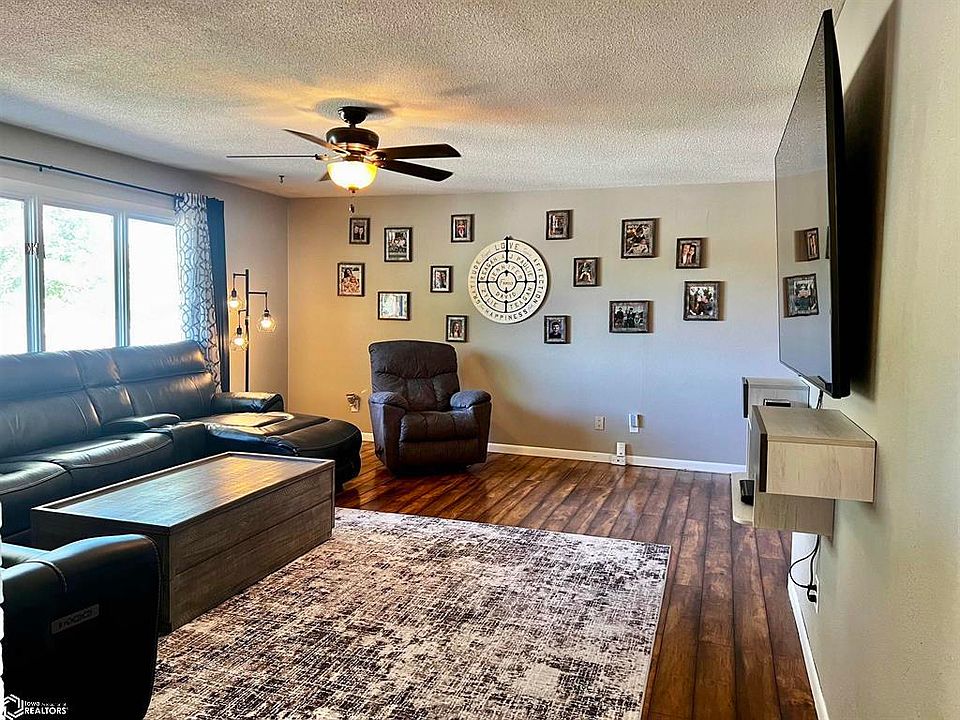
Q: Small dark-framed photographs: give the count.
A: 14